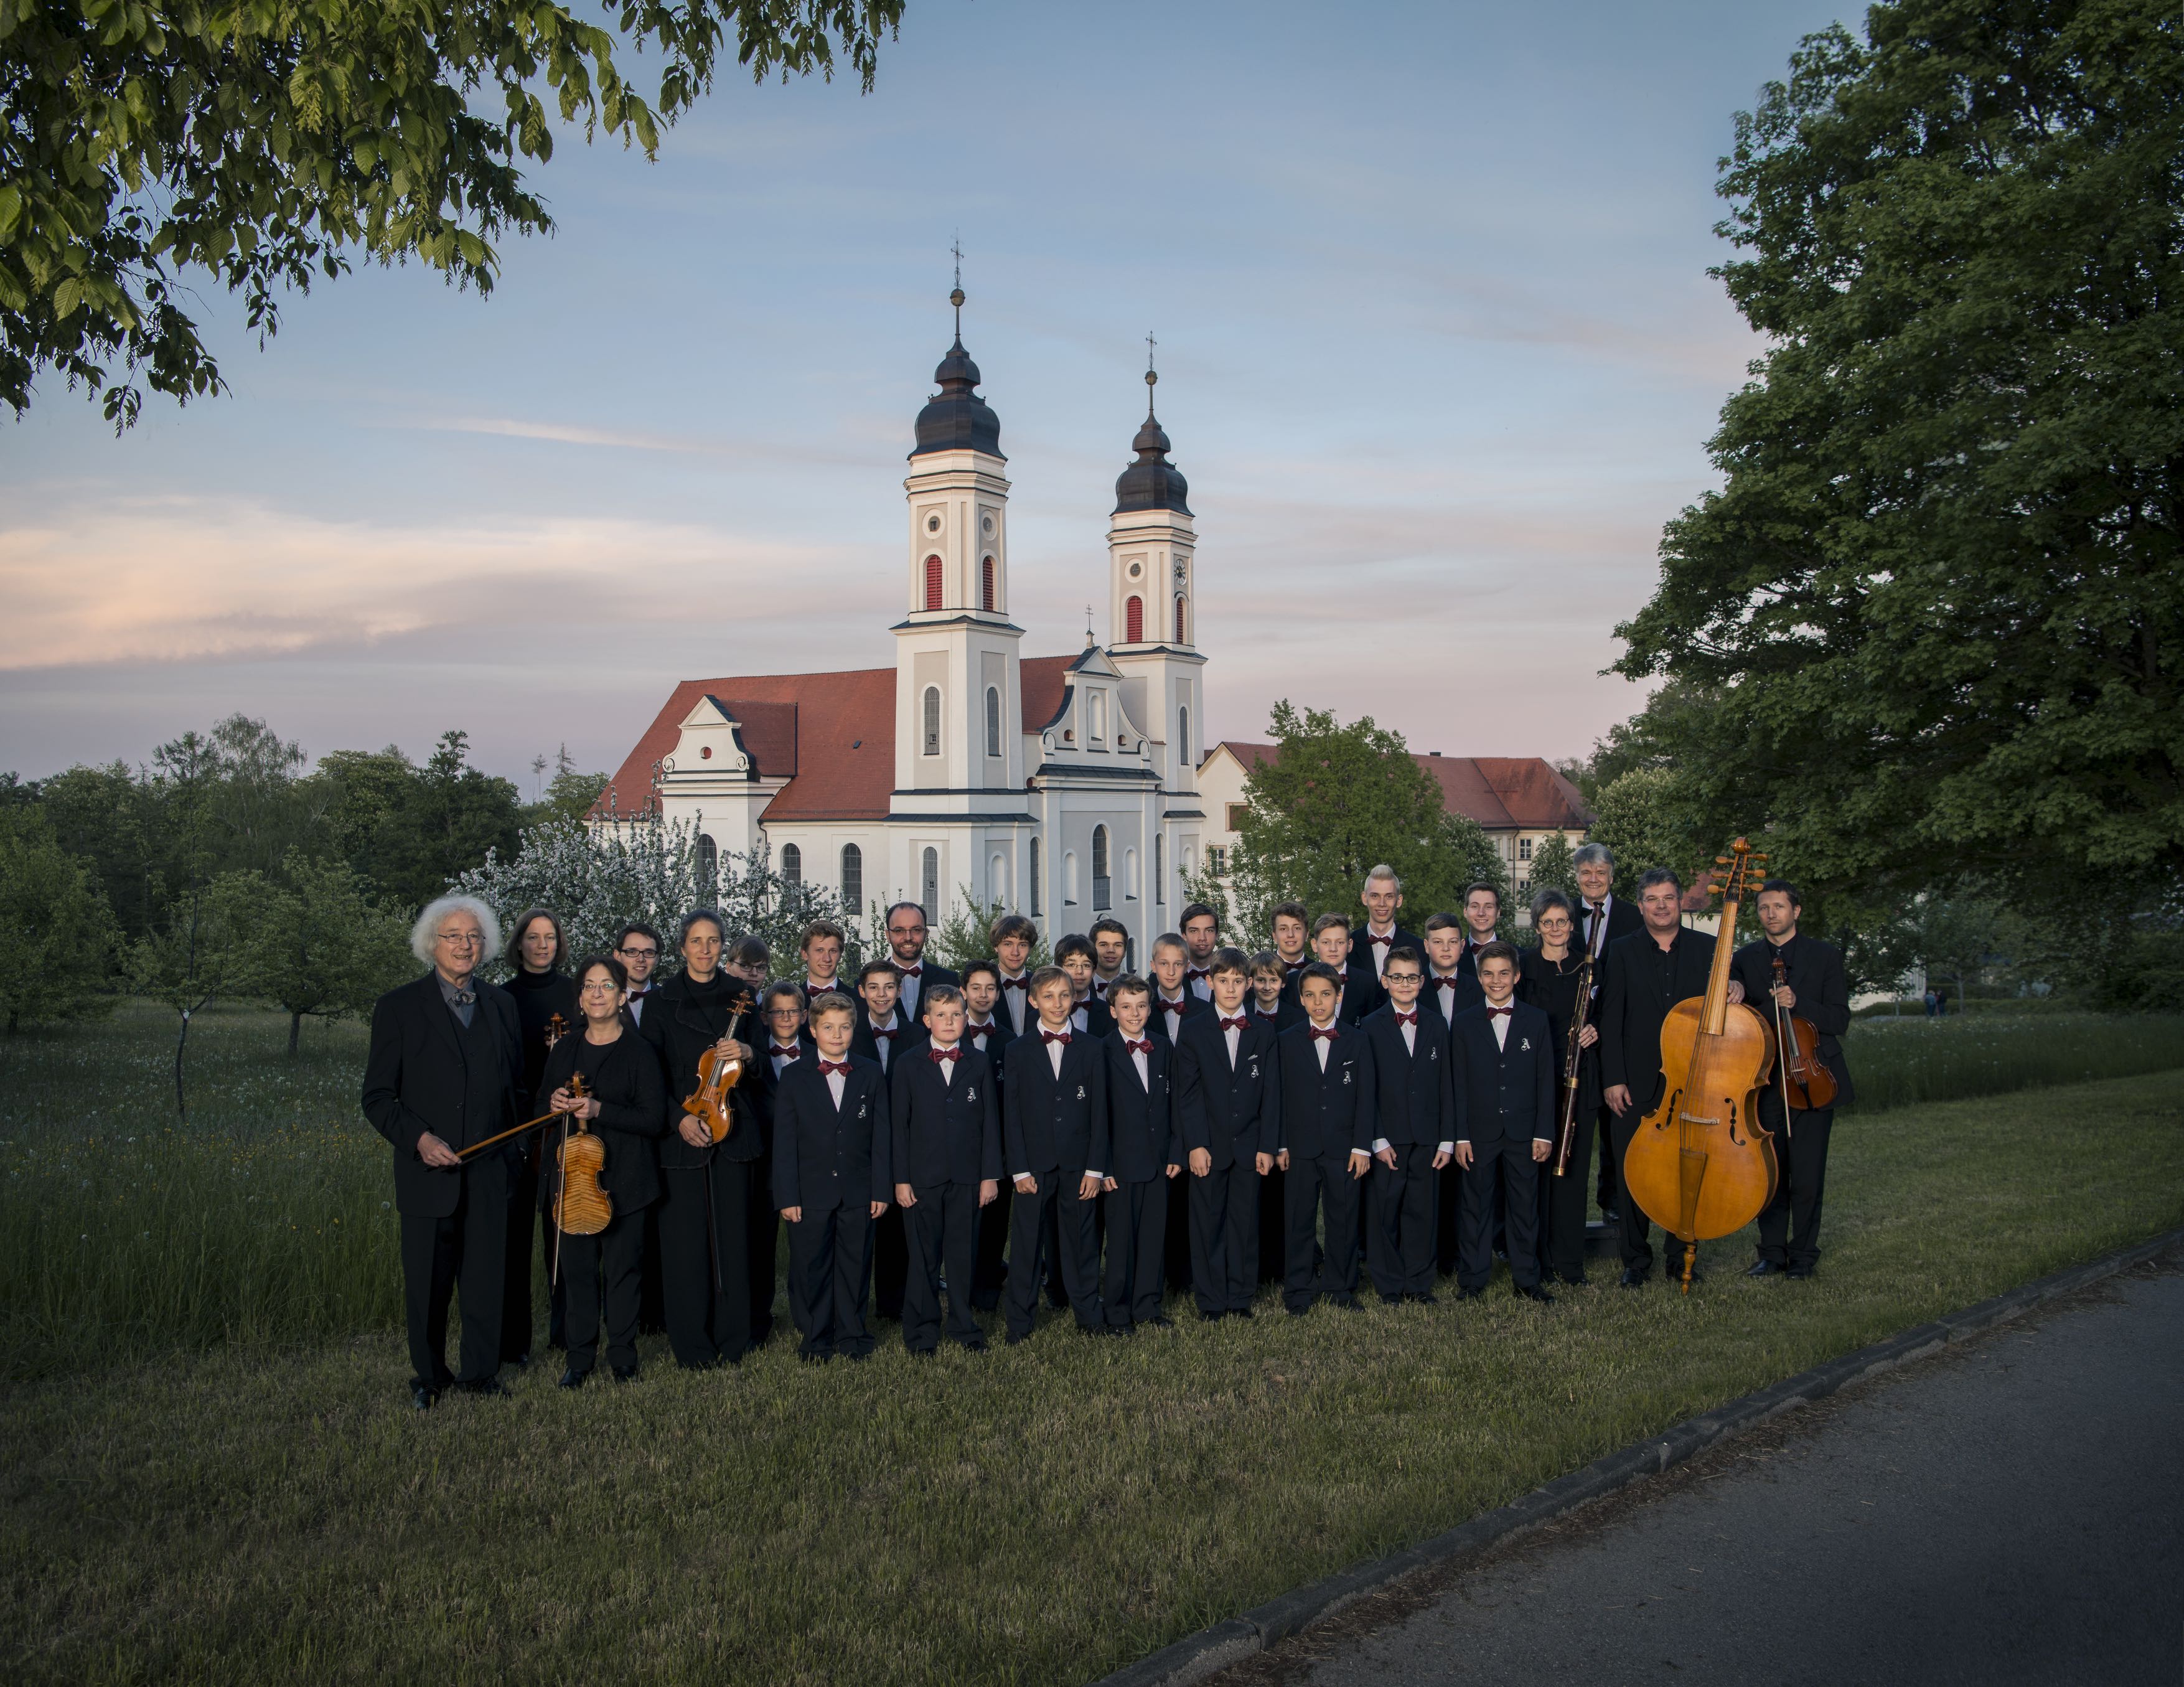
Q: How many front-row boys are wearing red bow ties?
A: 8